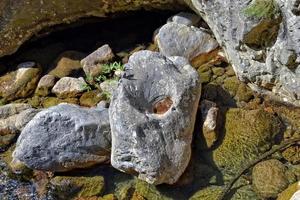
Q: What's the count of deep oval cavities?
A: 1